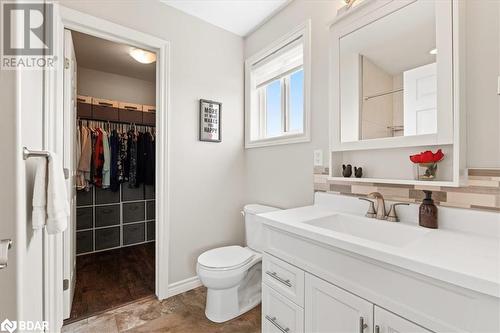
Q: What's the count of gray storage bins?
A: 12